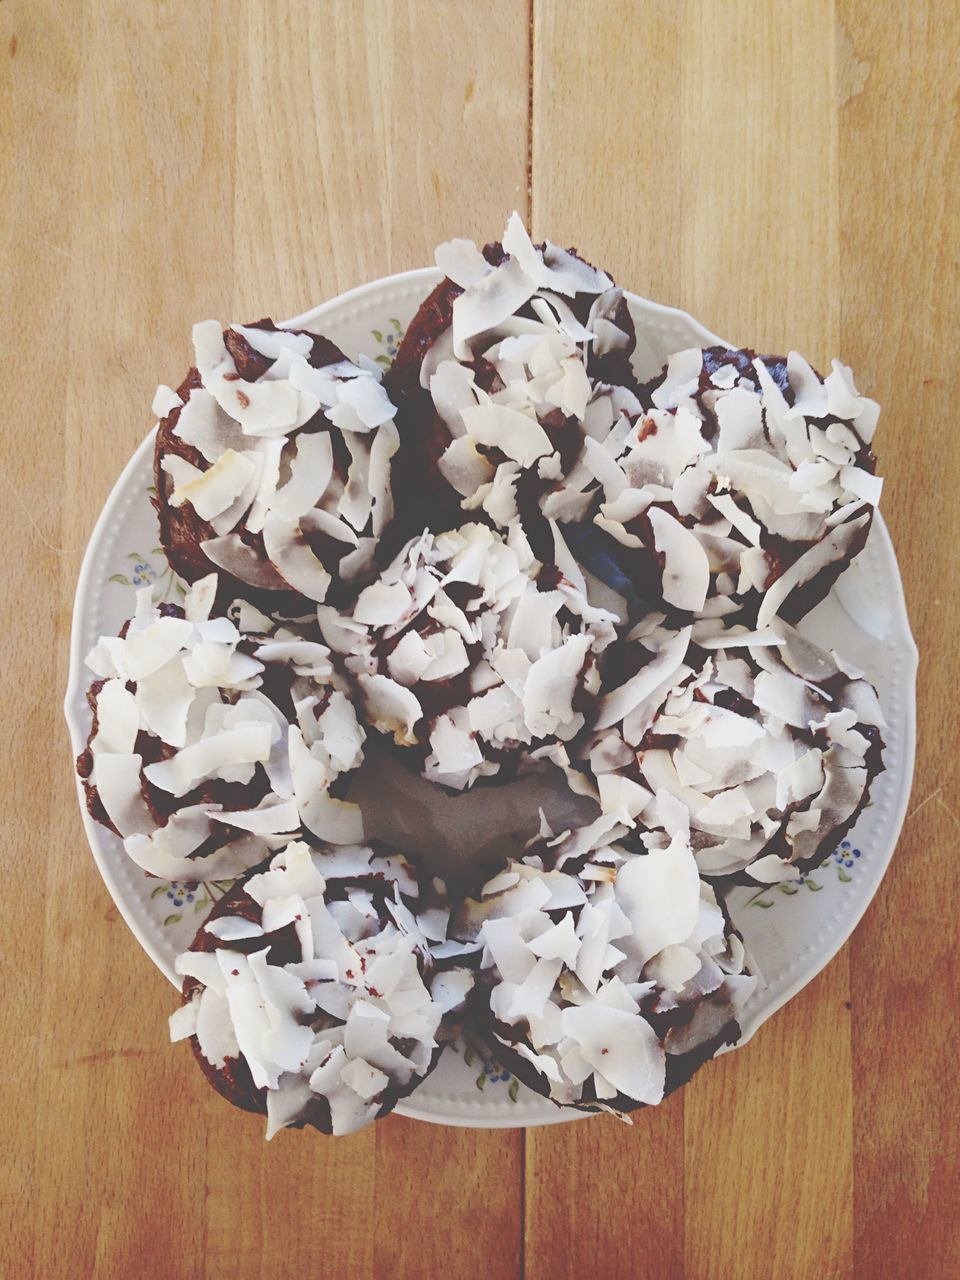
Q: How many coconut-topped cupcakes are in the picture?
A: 8